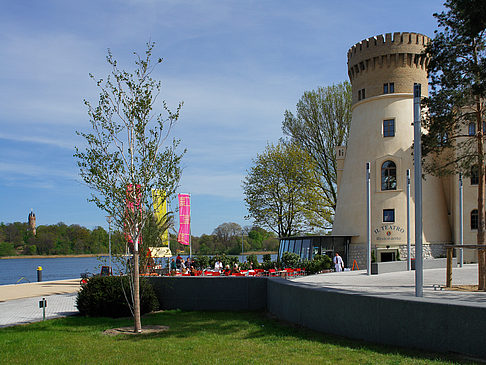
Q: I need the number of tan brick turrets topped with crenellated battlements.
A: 1